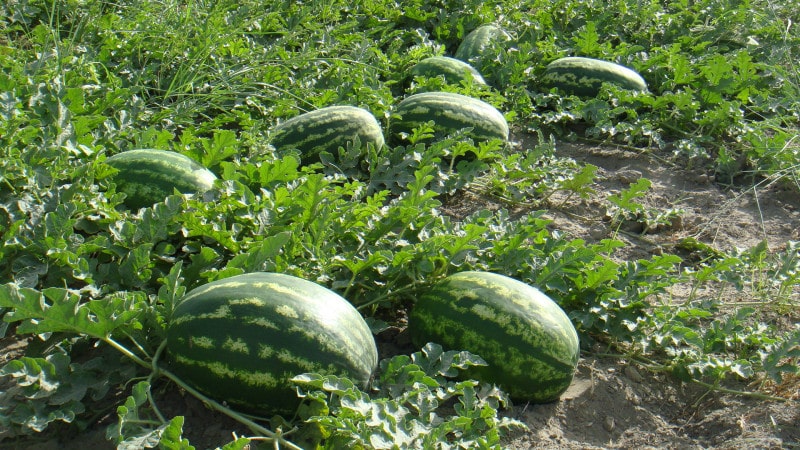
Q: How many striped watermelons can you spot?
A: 8